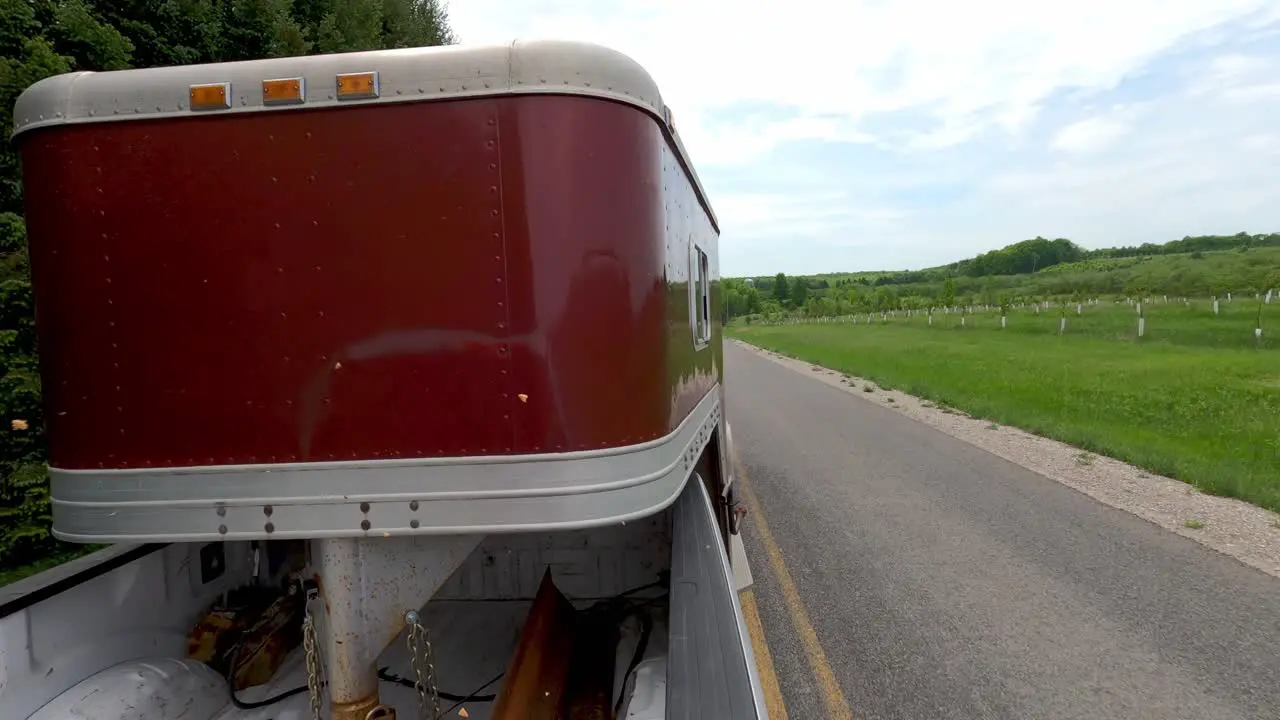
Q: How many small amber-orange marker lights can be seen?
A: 3